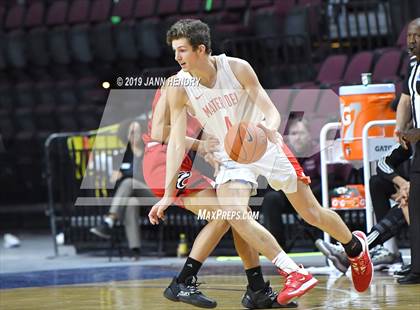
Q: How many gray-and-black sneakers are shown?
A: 2